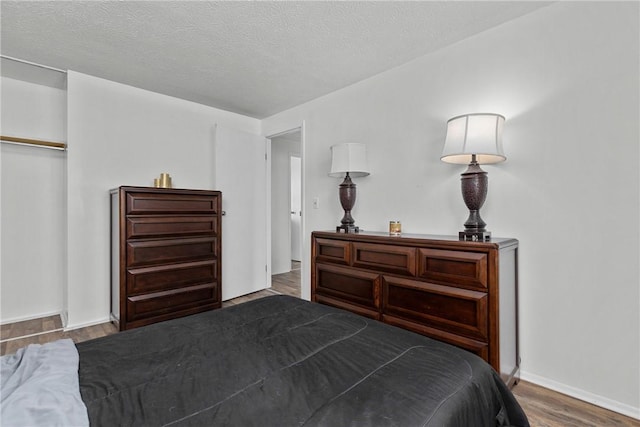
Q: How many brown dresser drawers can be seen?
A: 12